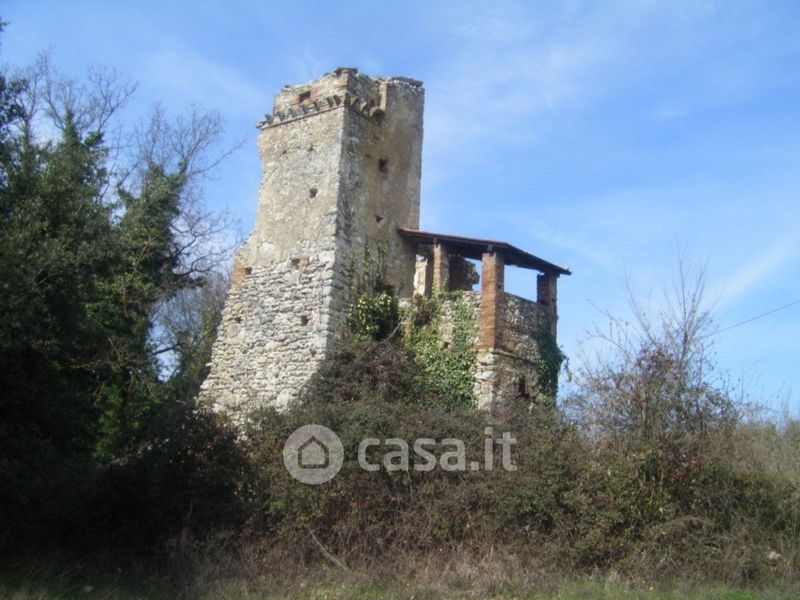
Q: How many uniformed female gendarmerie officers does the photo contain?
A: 0